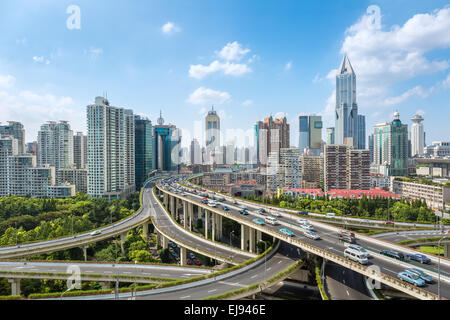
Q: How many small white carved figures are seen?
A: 0